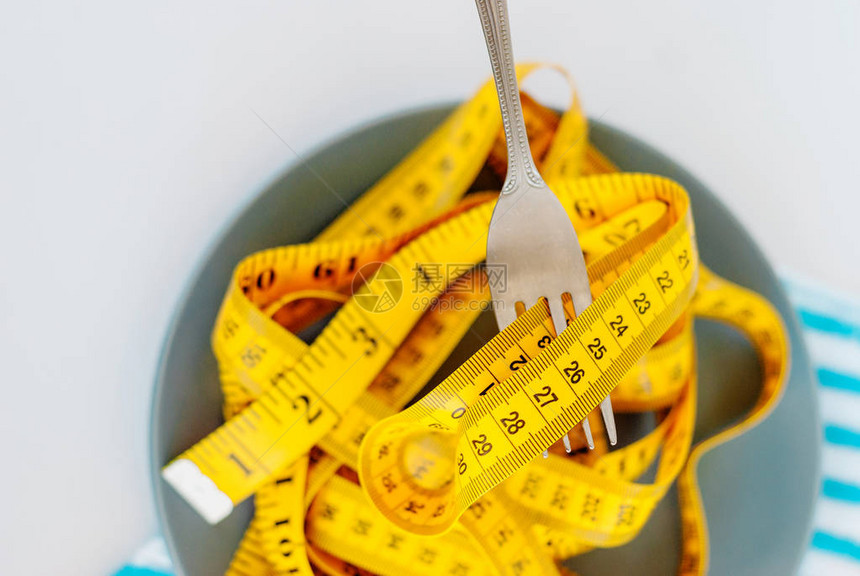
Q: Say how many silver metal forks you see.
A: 1